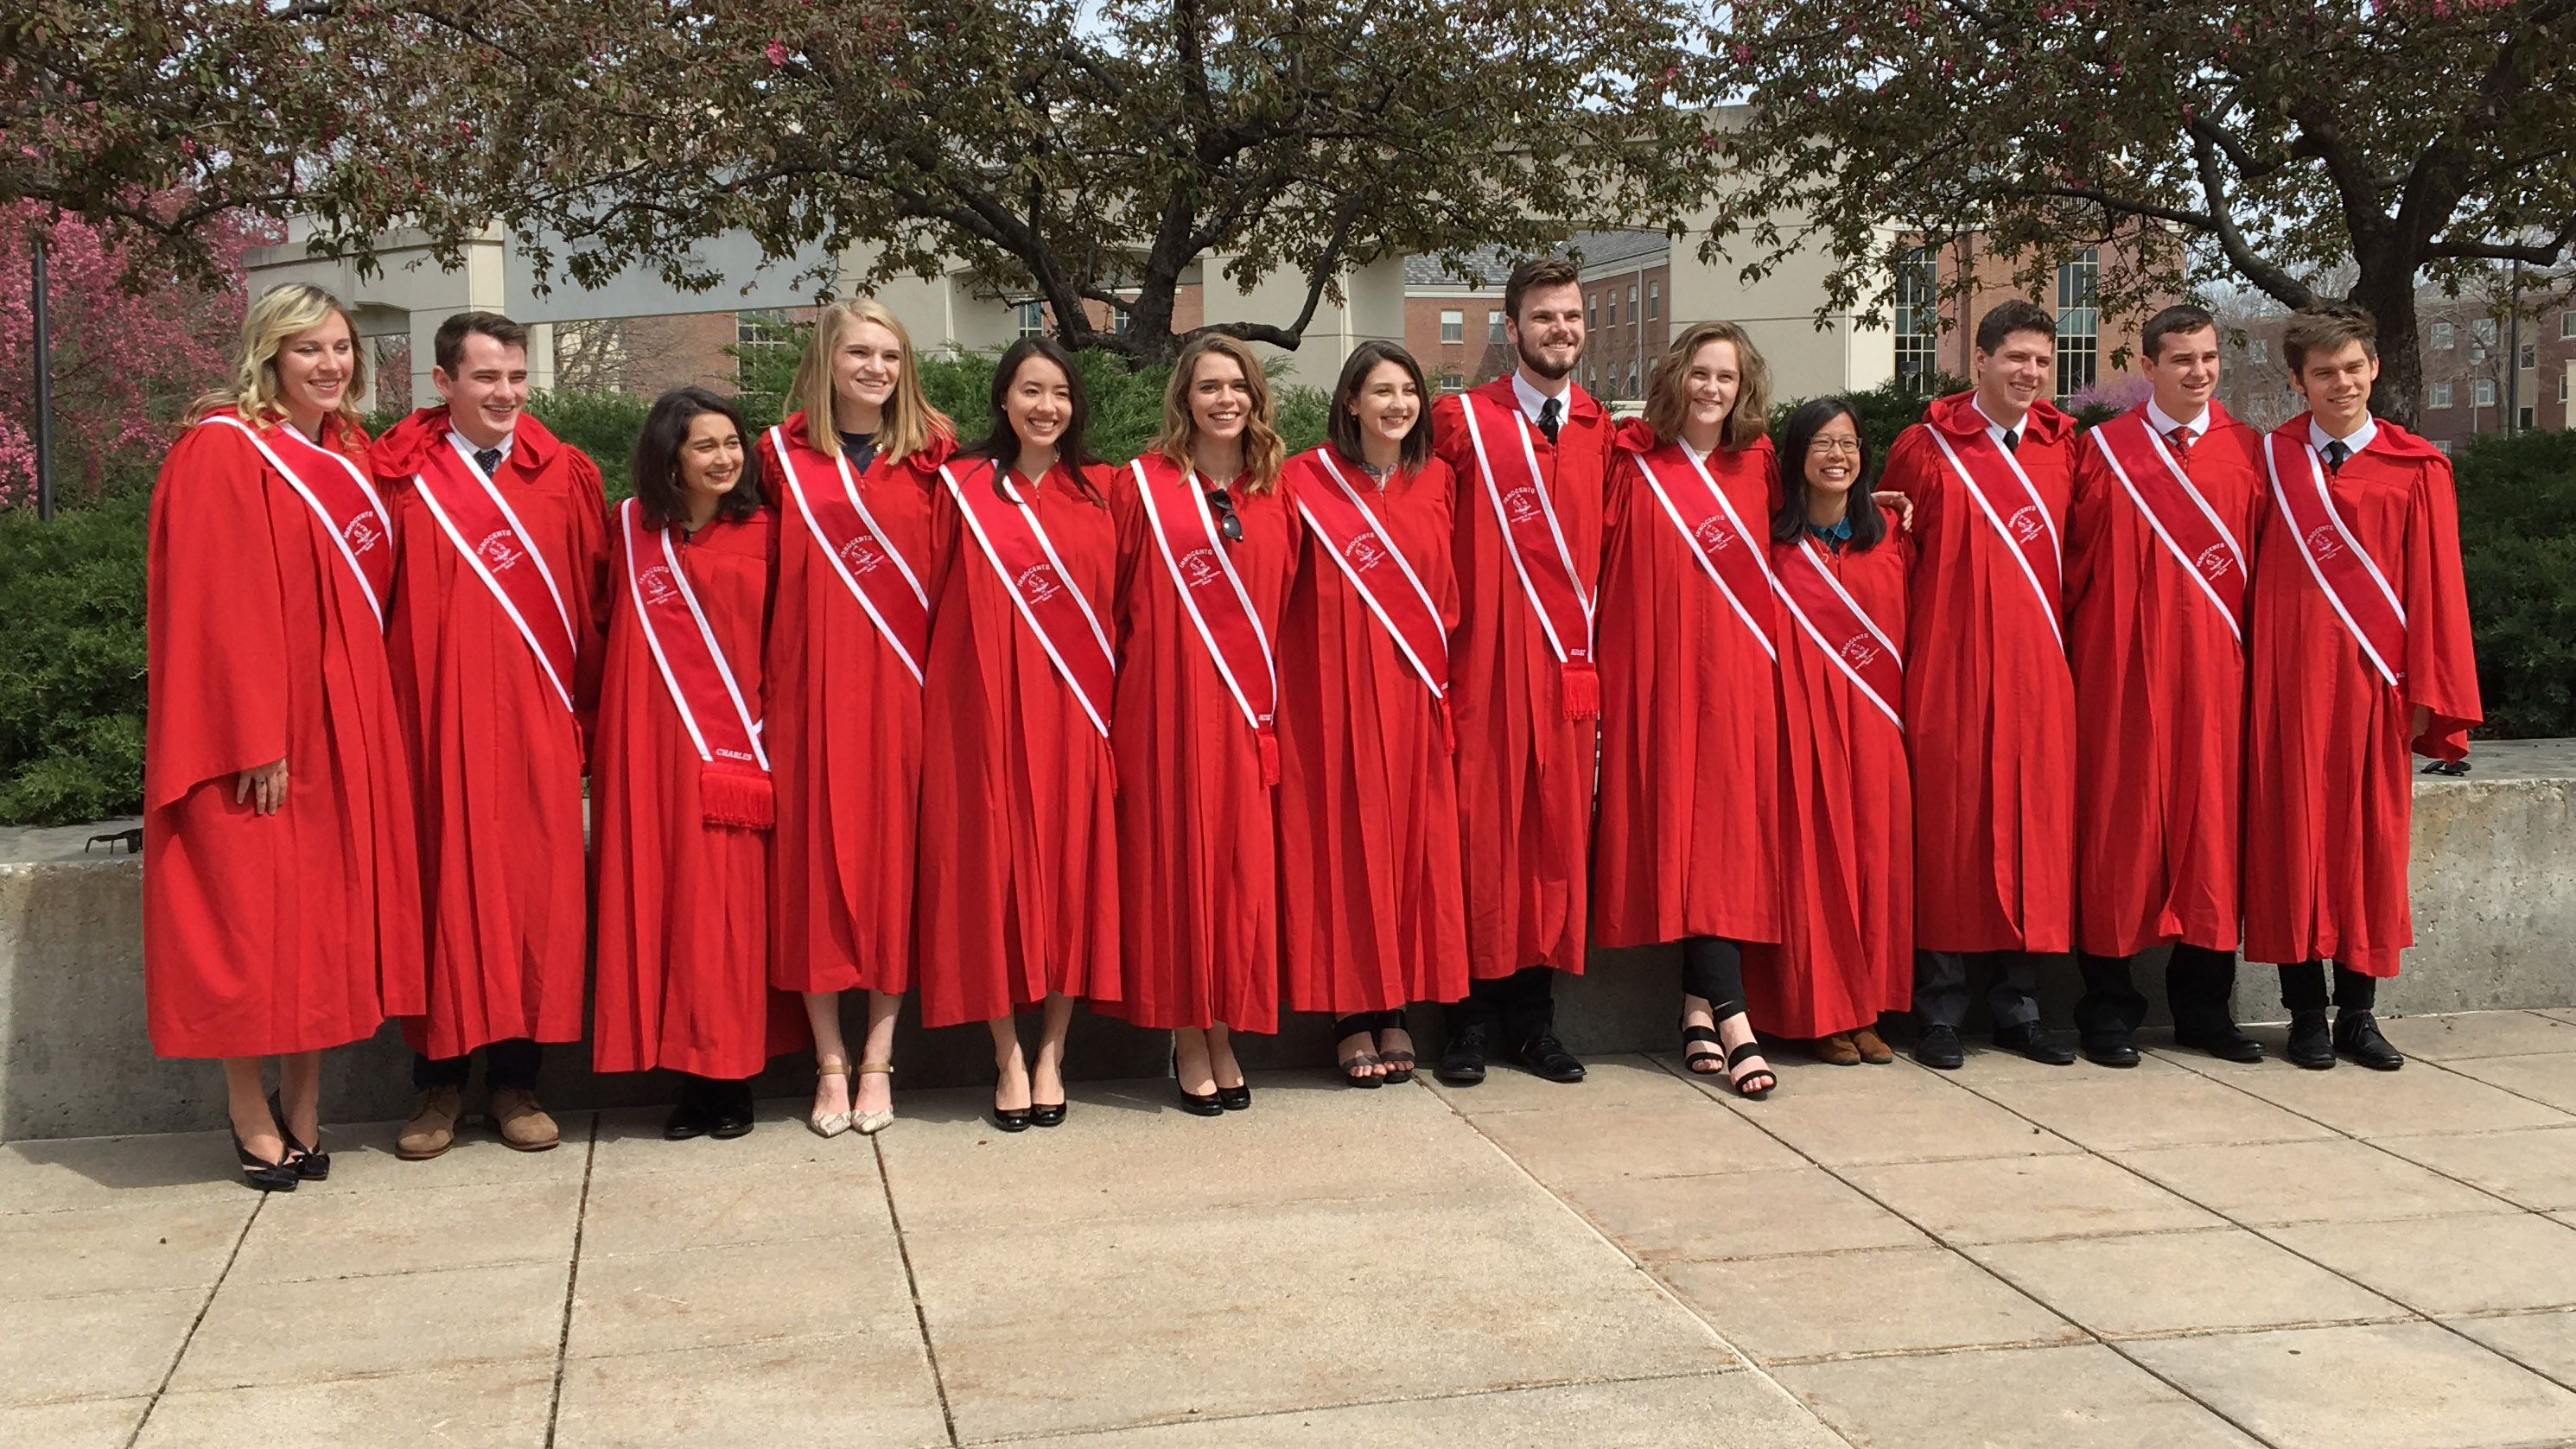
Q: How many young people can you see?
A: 13